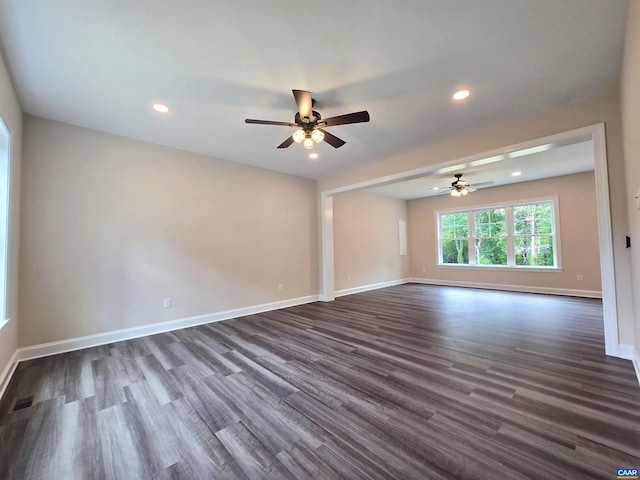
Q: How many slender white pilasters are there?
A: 2